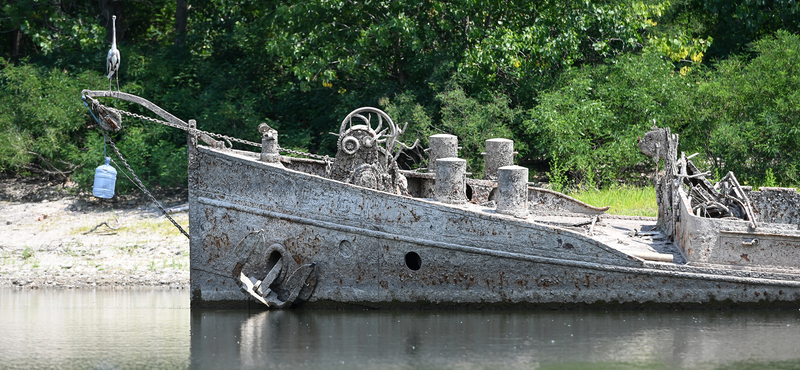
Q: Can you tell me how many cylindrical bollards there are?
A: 4